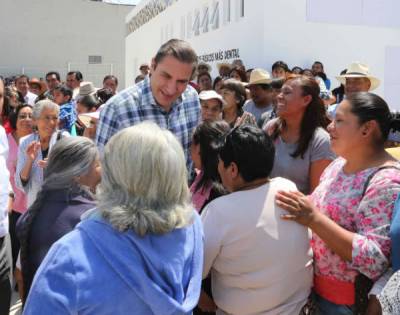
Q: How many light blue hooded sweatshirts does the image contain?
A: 1